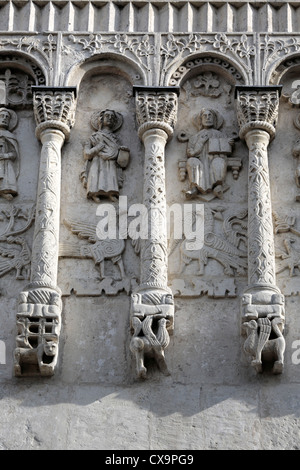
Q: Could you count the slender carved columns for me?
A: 3